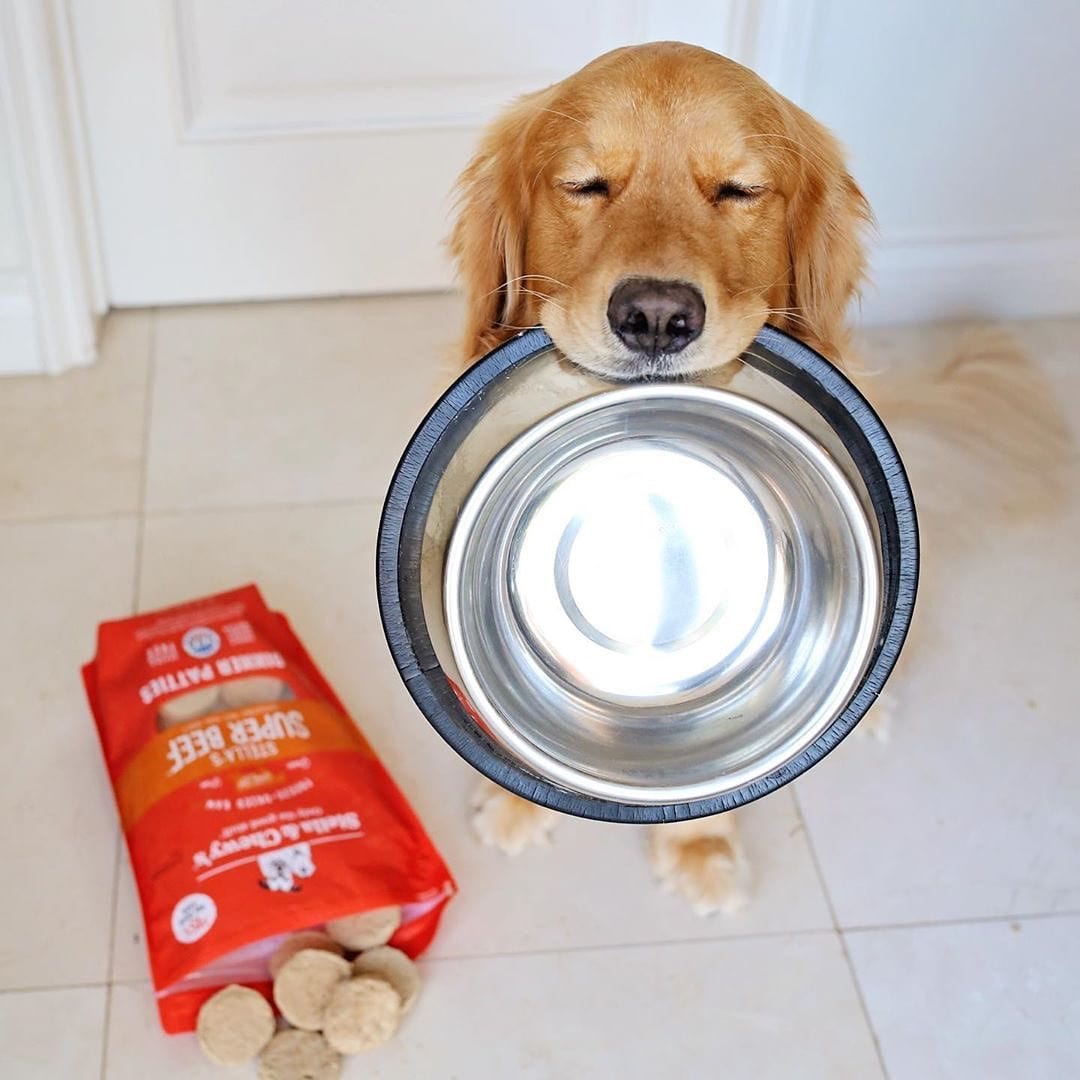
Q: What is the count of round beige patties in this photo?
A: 7